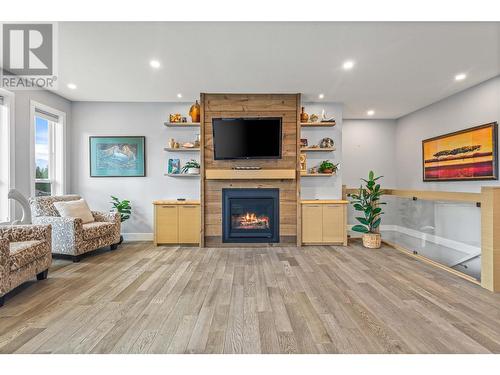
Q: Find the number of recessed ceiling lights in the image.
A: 7